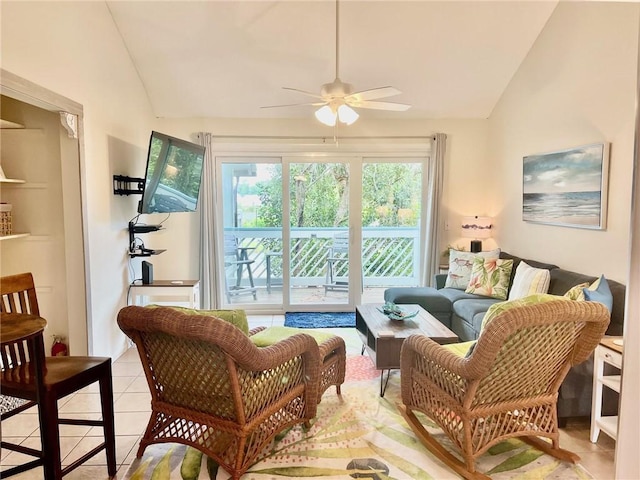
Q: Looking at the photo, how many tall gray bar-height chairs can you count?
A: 2